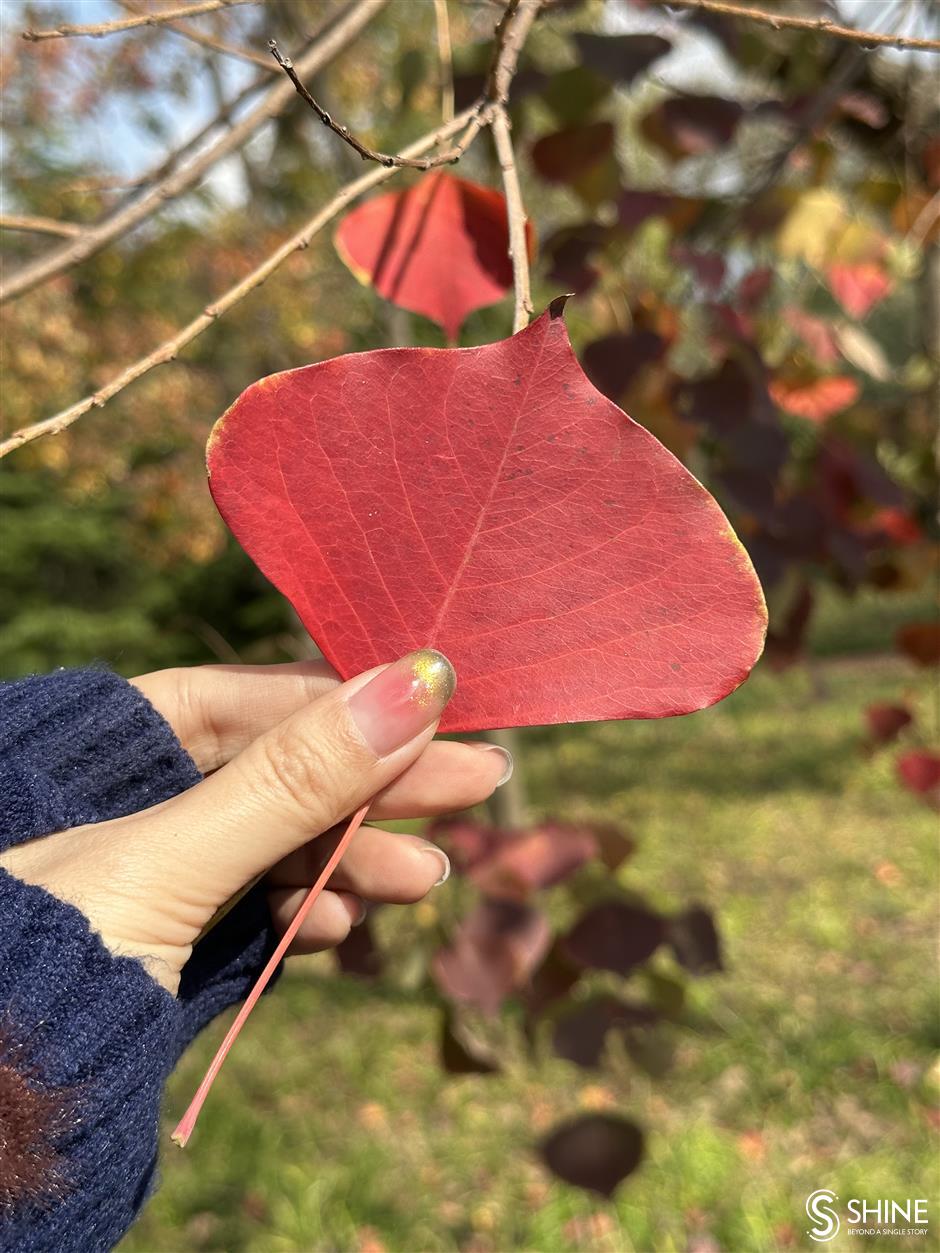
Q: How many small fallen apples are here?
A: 0